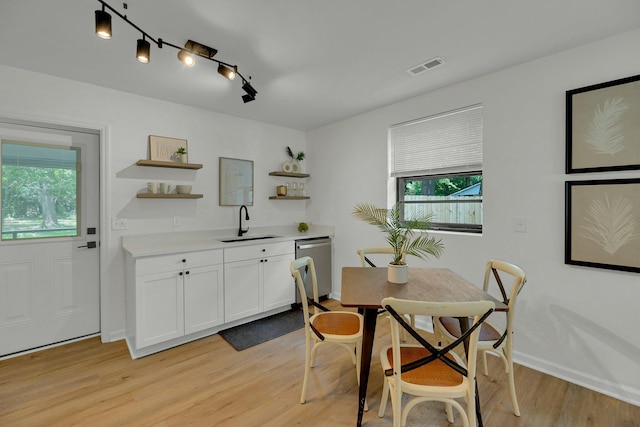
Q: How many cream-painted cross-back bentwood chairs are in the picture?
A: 4